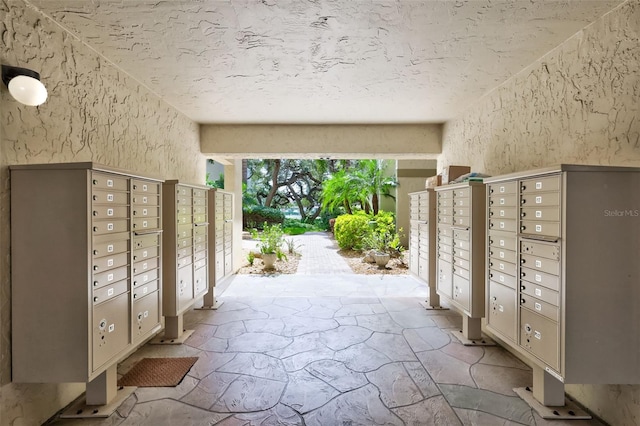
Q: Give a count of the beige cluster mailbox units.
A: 6